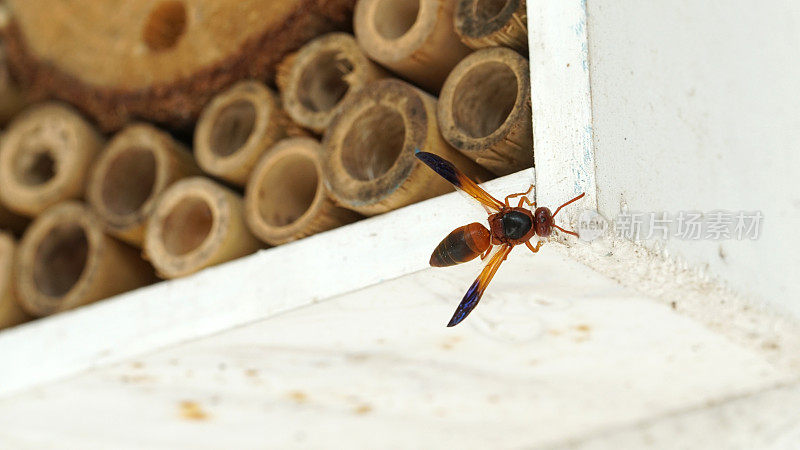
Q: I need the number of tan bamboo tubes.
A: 12